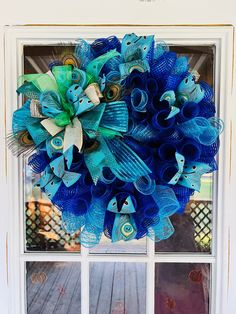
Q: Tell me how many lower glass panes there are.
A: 3